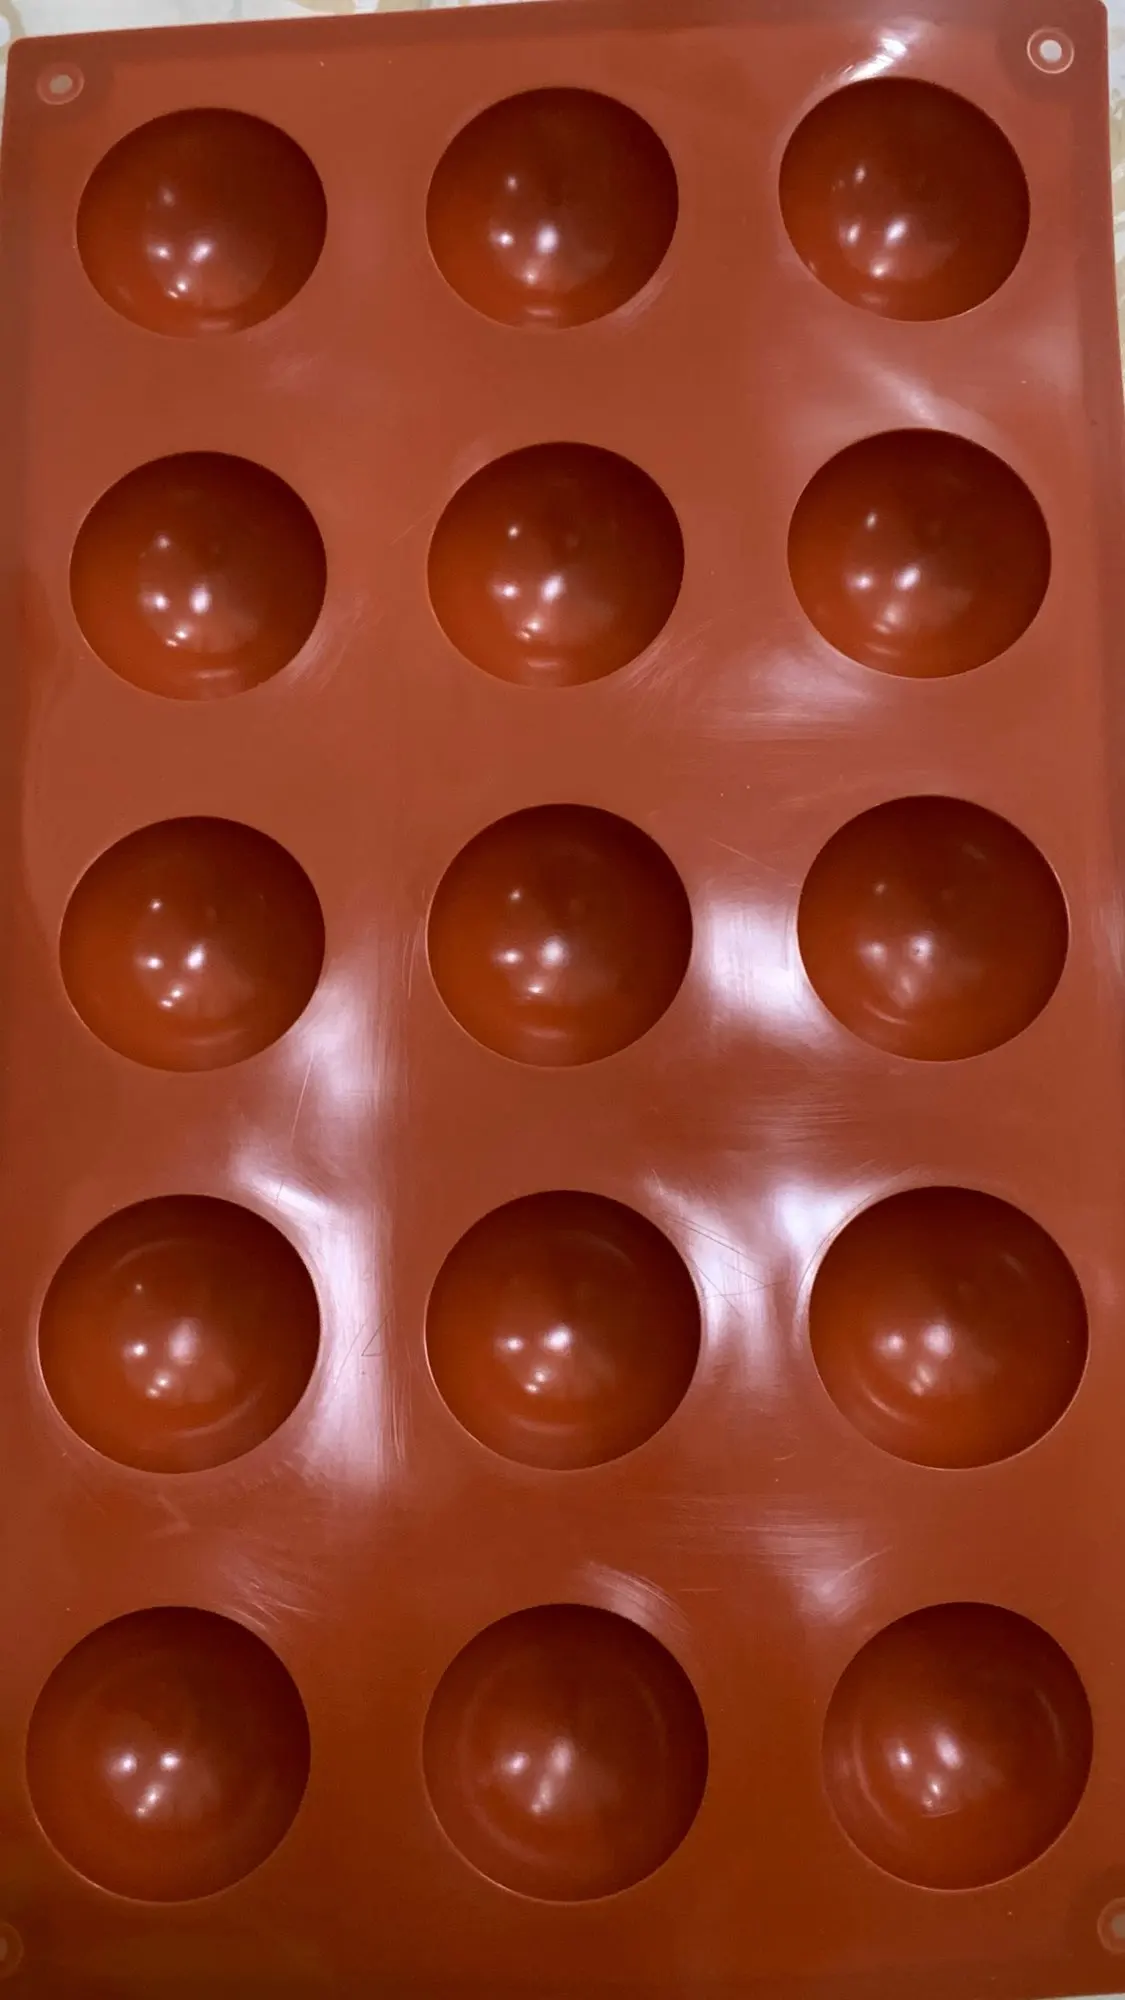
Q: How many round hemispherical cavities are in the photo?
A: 15